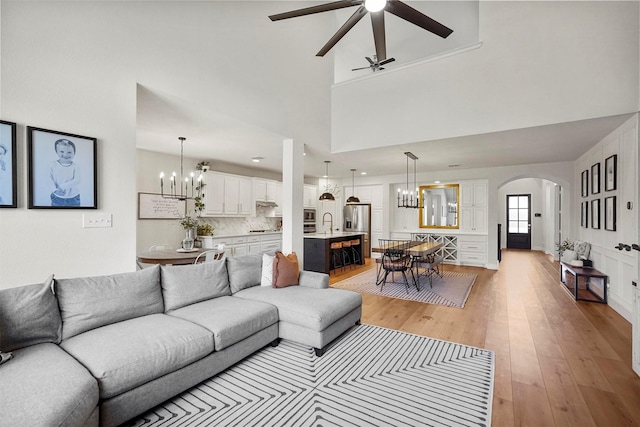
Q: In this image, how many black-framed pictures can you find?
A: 8